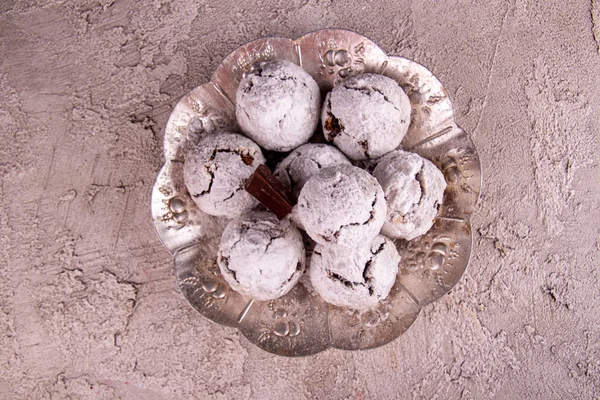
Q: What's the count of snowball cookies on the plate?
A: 8